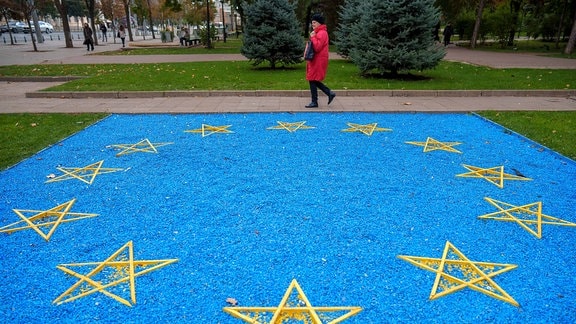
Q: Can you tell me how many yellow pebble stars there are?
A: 12